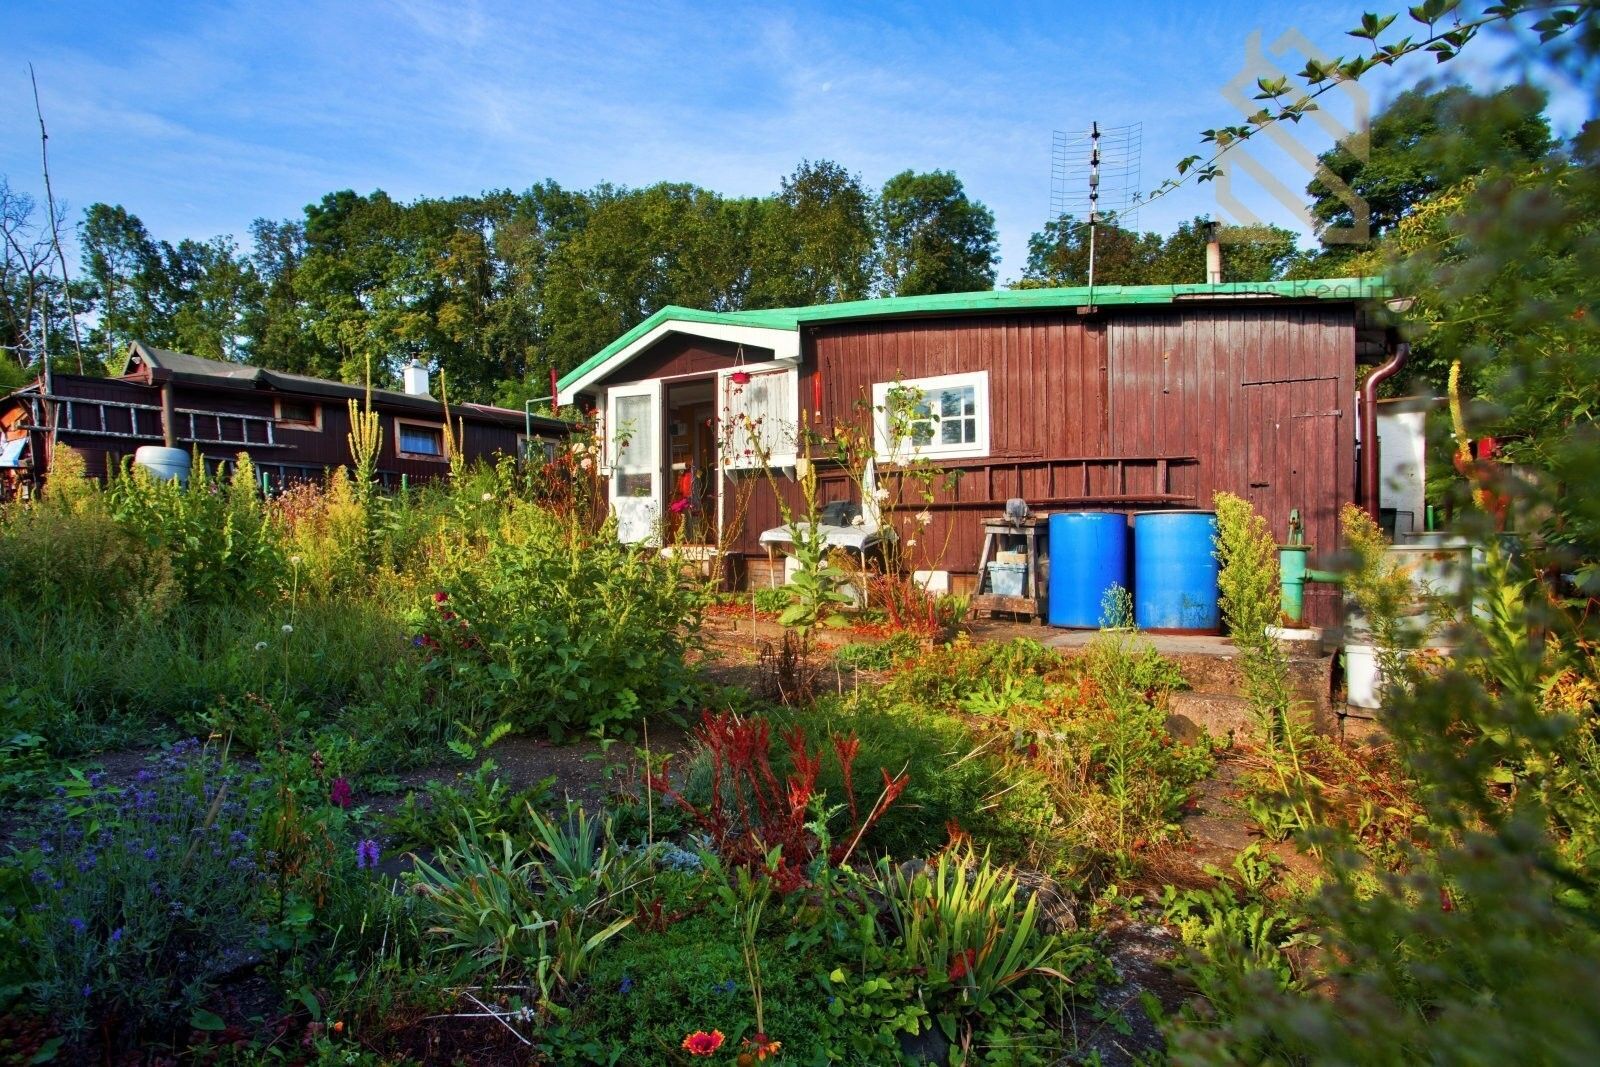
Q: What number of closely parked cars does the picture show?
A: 0